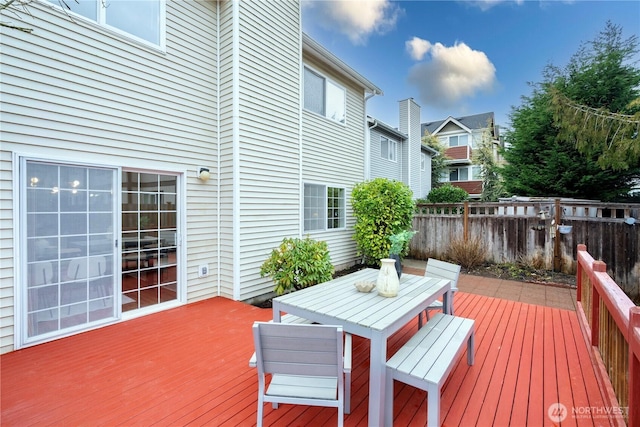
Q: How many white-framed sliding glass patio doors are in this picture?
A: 1